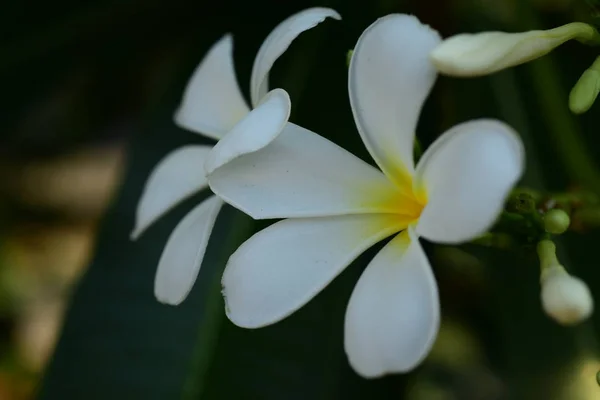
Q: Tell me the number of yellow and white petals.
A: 5